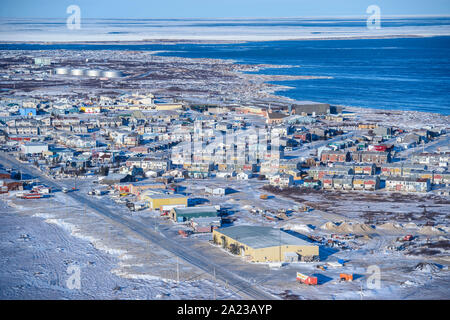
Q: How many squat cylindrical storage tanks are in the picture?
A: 4